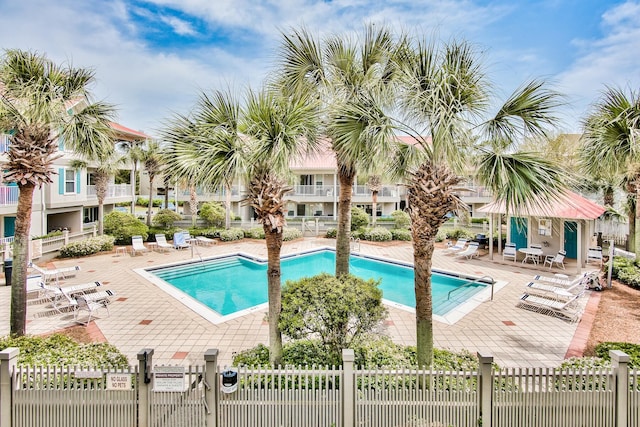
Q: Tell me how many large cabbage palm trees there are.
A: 5